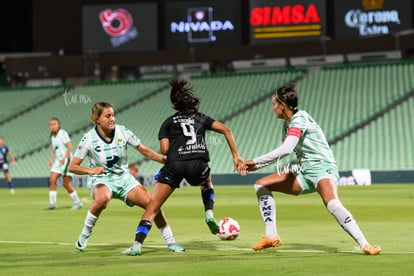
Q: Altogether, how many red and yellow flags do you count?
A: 0